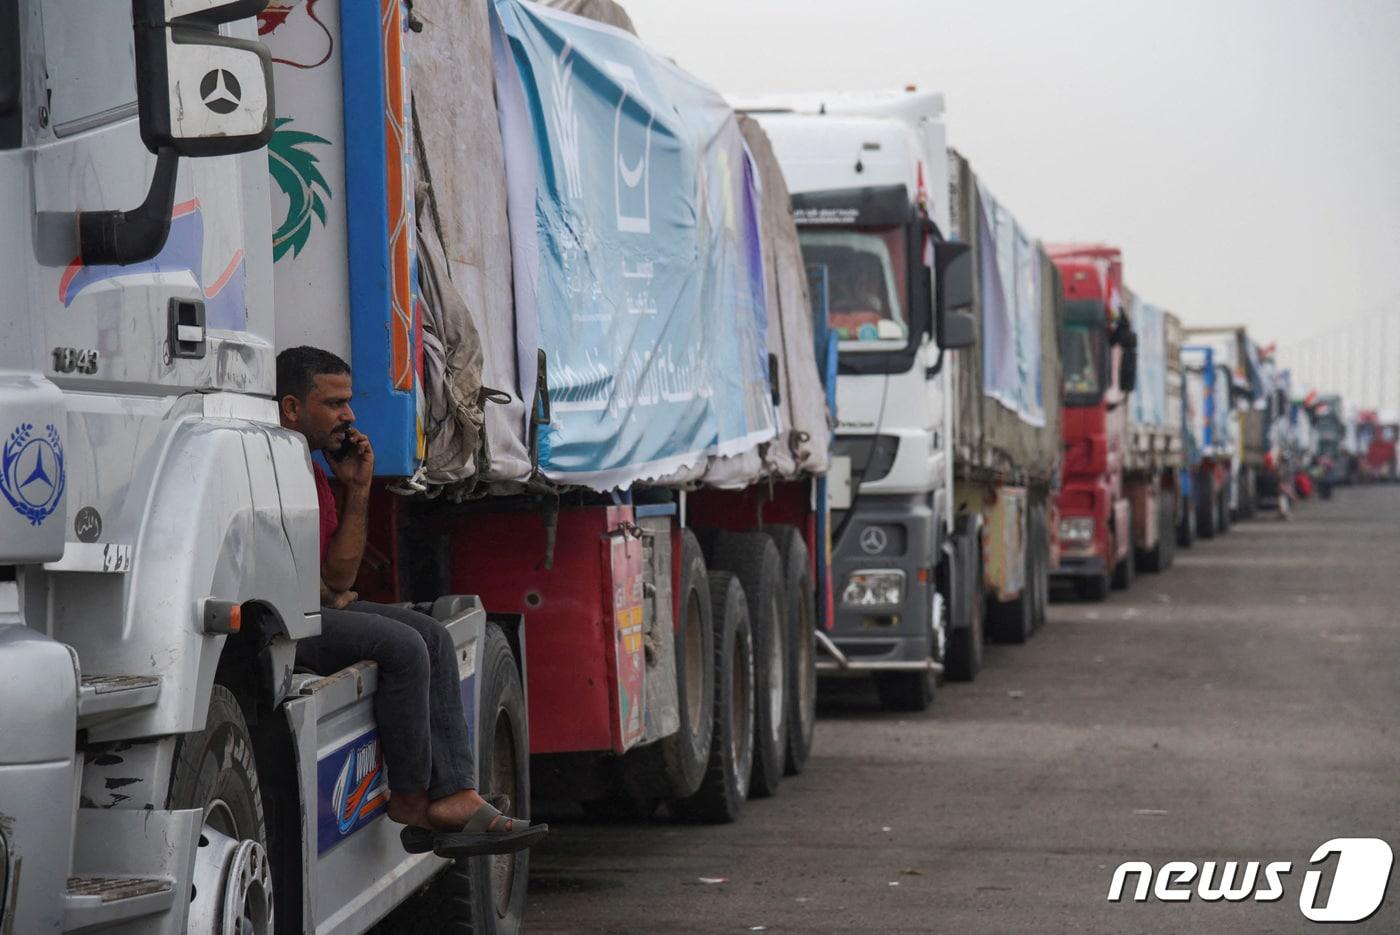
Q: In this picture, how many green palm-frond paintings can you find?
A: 1